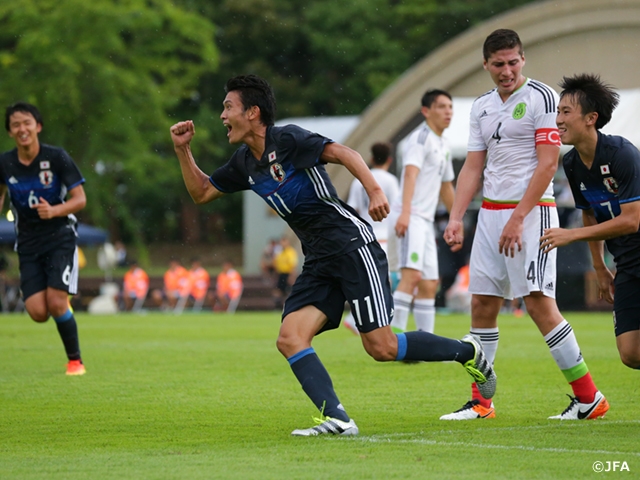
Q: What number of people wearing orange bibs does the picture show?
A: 4